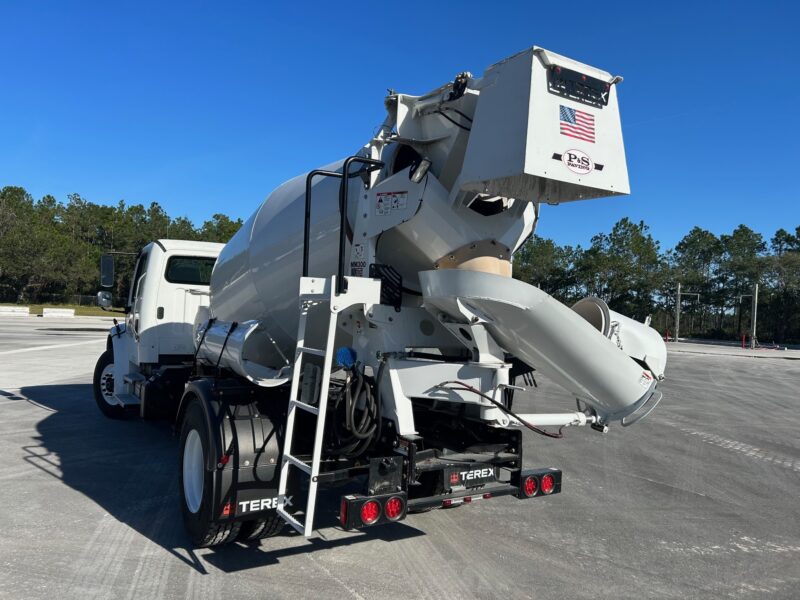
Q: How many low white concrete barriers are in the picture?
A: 2